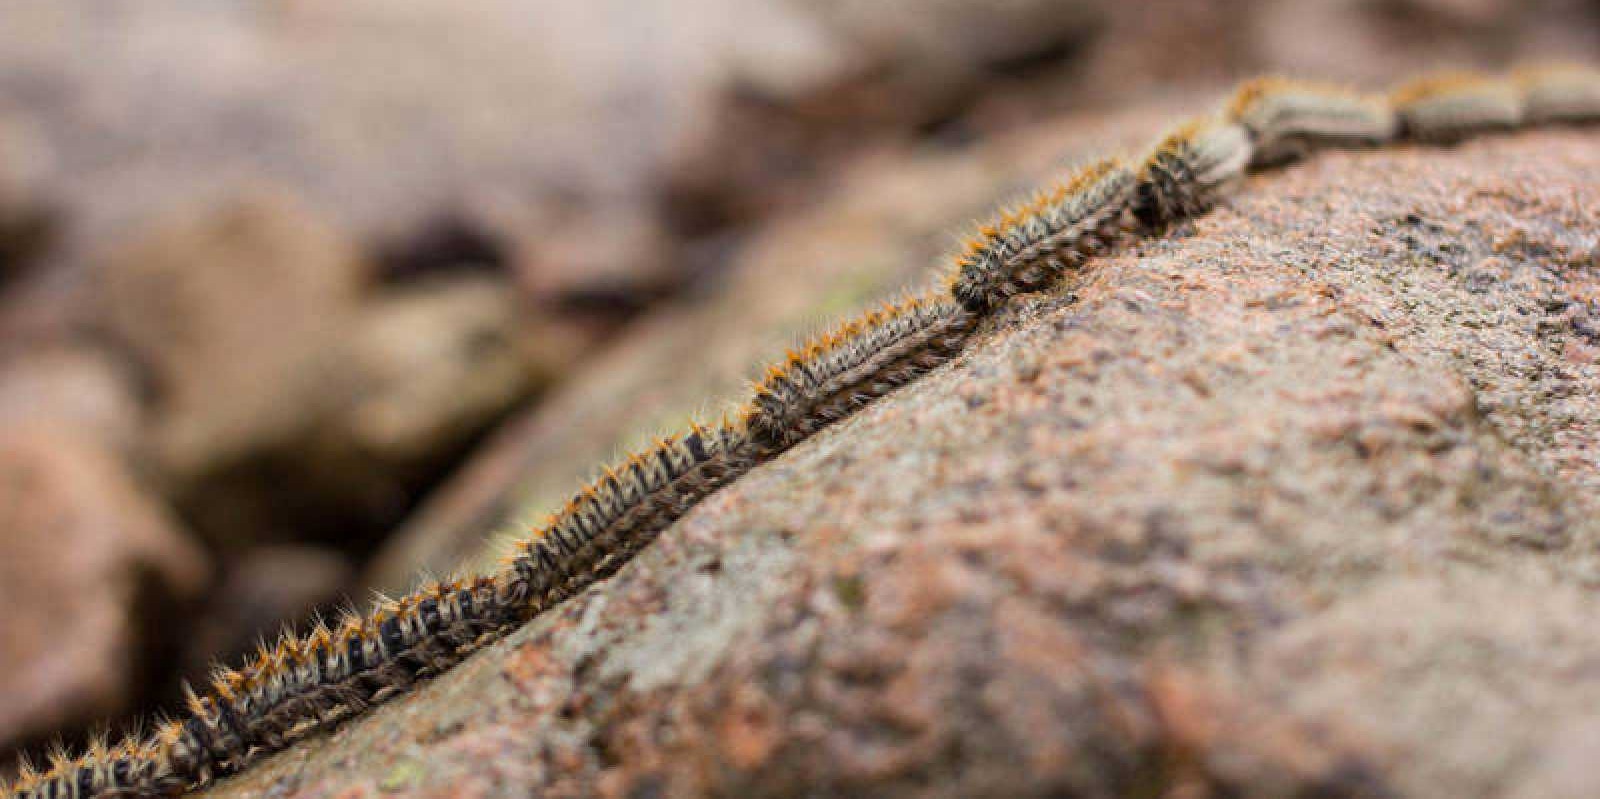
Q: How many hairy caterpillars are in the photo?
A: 9